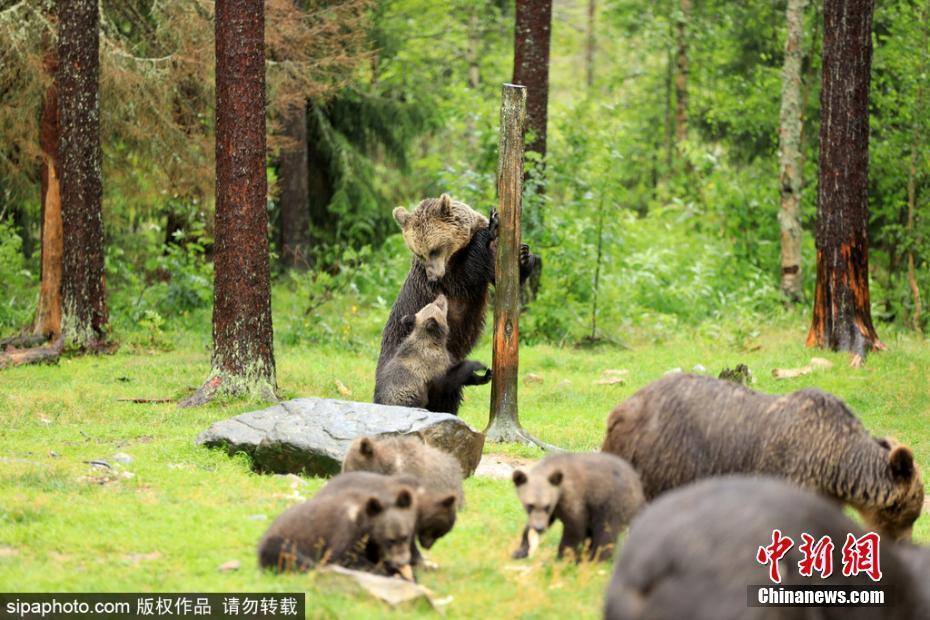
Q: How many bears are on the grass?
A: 8